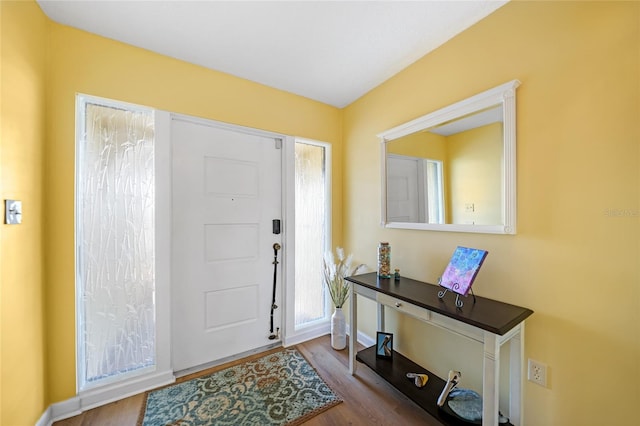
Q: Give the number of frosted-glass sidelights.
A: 2